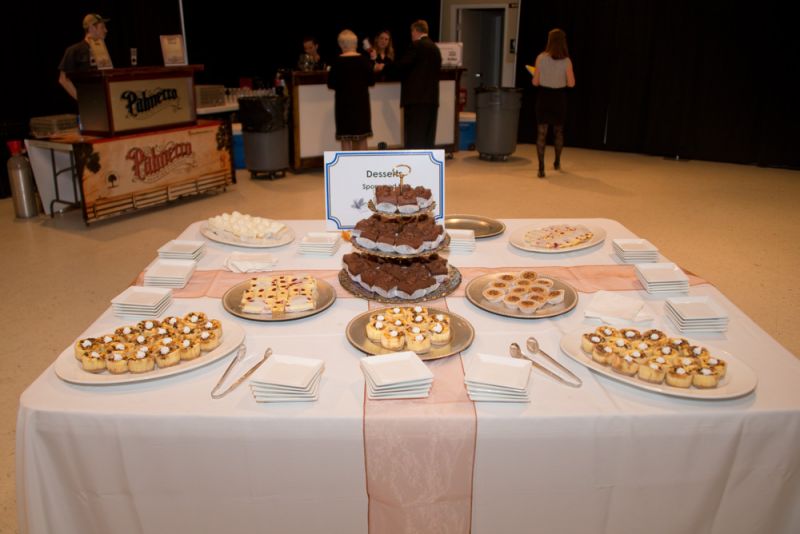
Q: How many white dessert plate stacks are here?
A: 11